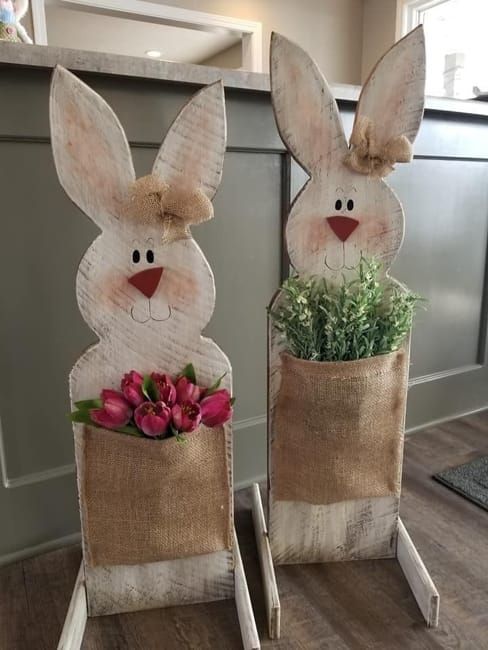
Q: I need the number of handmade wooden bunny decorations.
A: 2